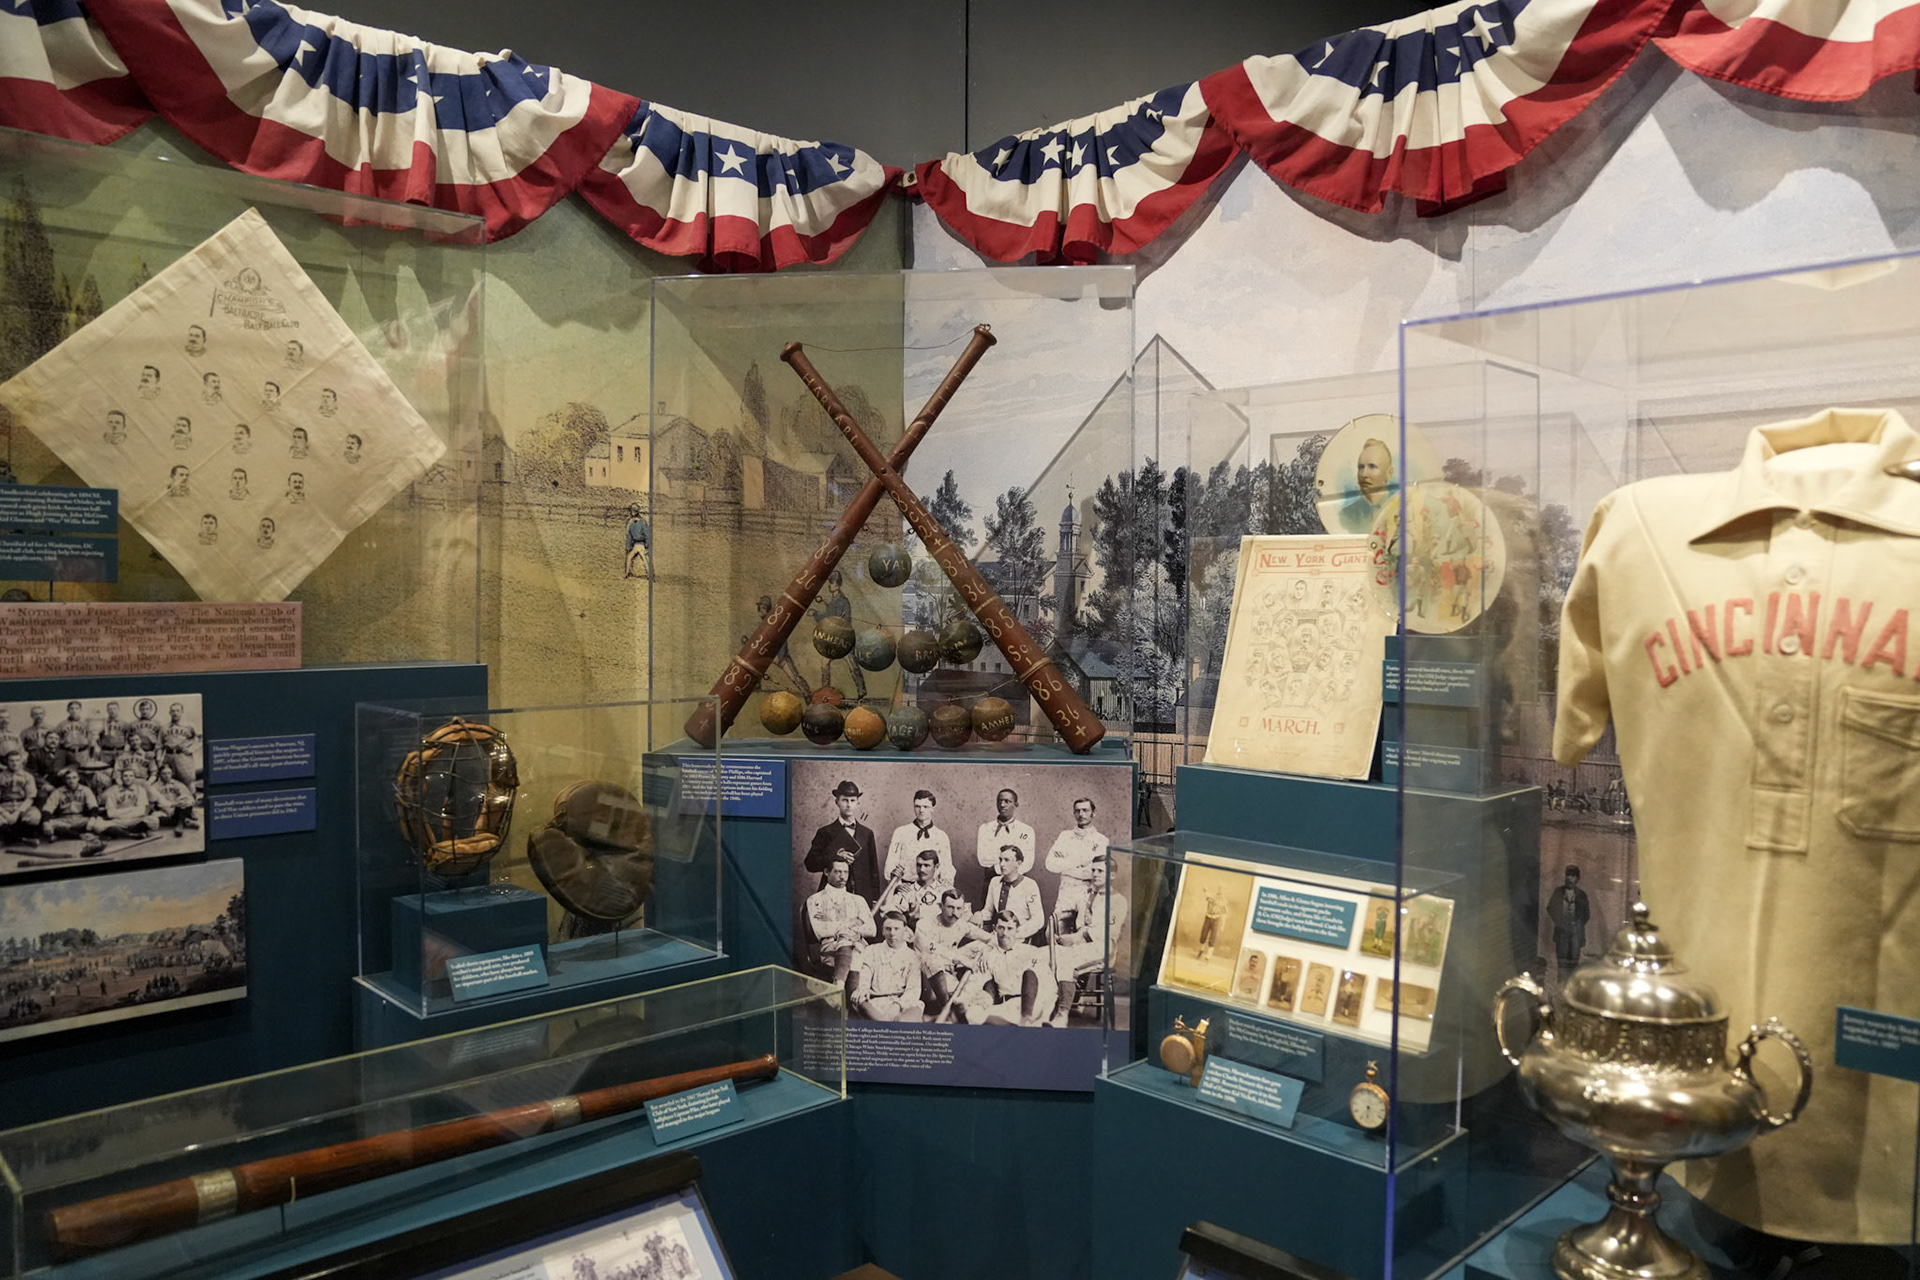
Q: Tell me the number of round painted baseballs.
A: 11